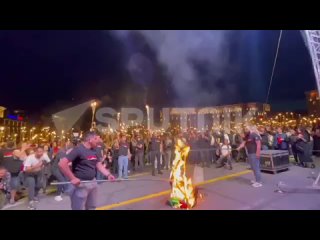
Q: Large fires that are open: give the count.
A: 1